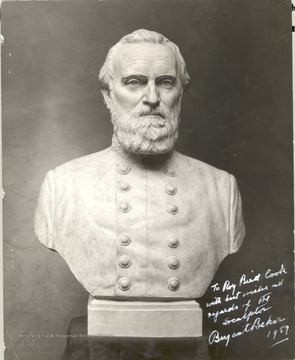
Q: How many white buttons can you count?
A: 12